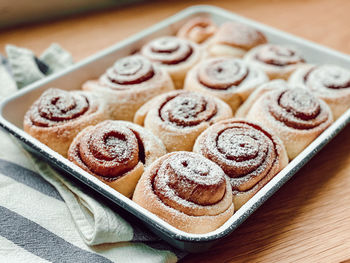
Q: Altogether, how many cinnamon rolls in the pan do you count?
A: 13